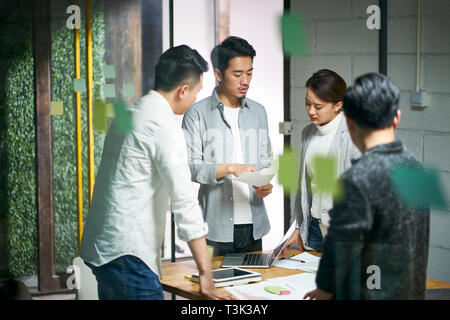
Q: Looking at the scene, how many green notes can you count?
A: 12